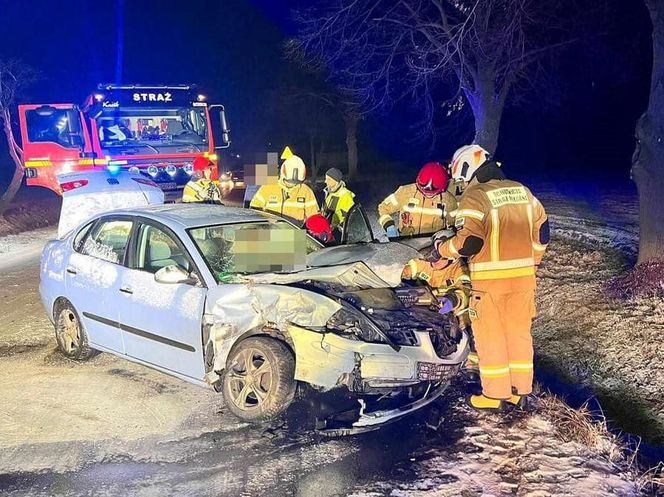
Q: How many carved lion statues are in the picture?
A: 0